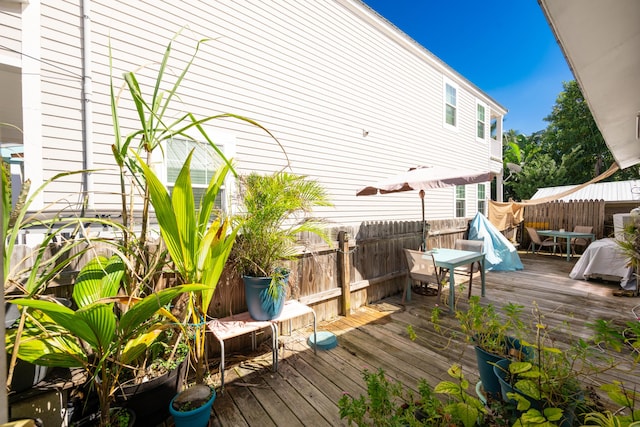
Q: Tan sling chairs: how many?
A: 4